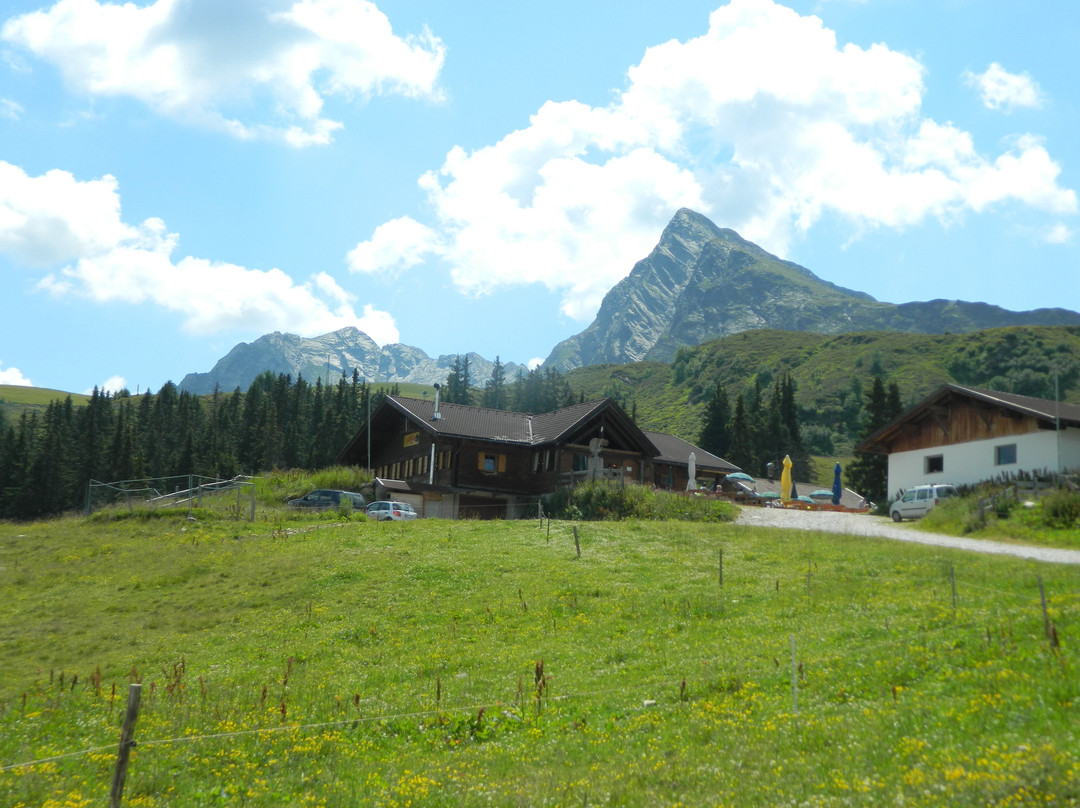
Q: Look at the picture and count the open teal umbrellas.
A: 4